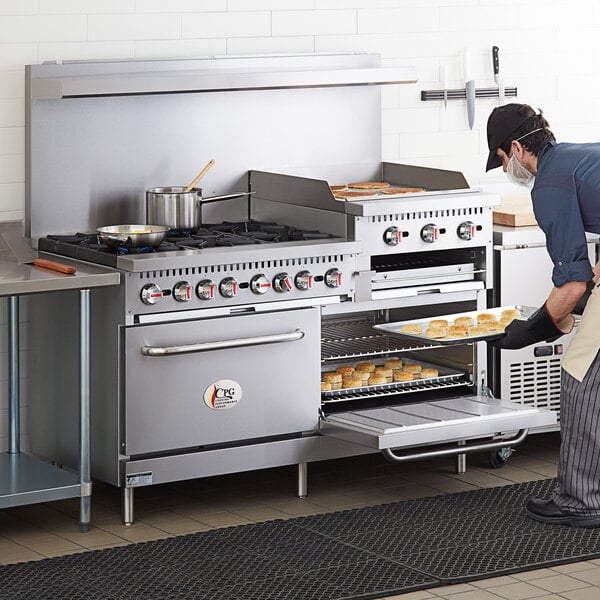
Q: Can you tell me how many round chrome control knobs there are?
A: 11